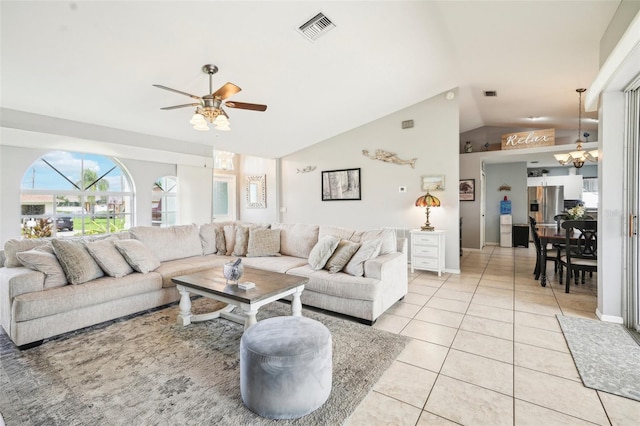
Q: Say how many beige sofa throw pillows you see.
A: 11